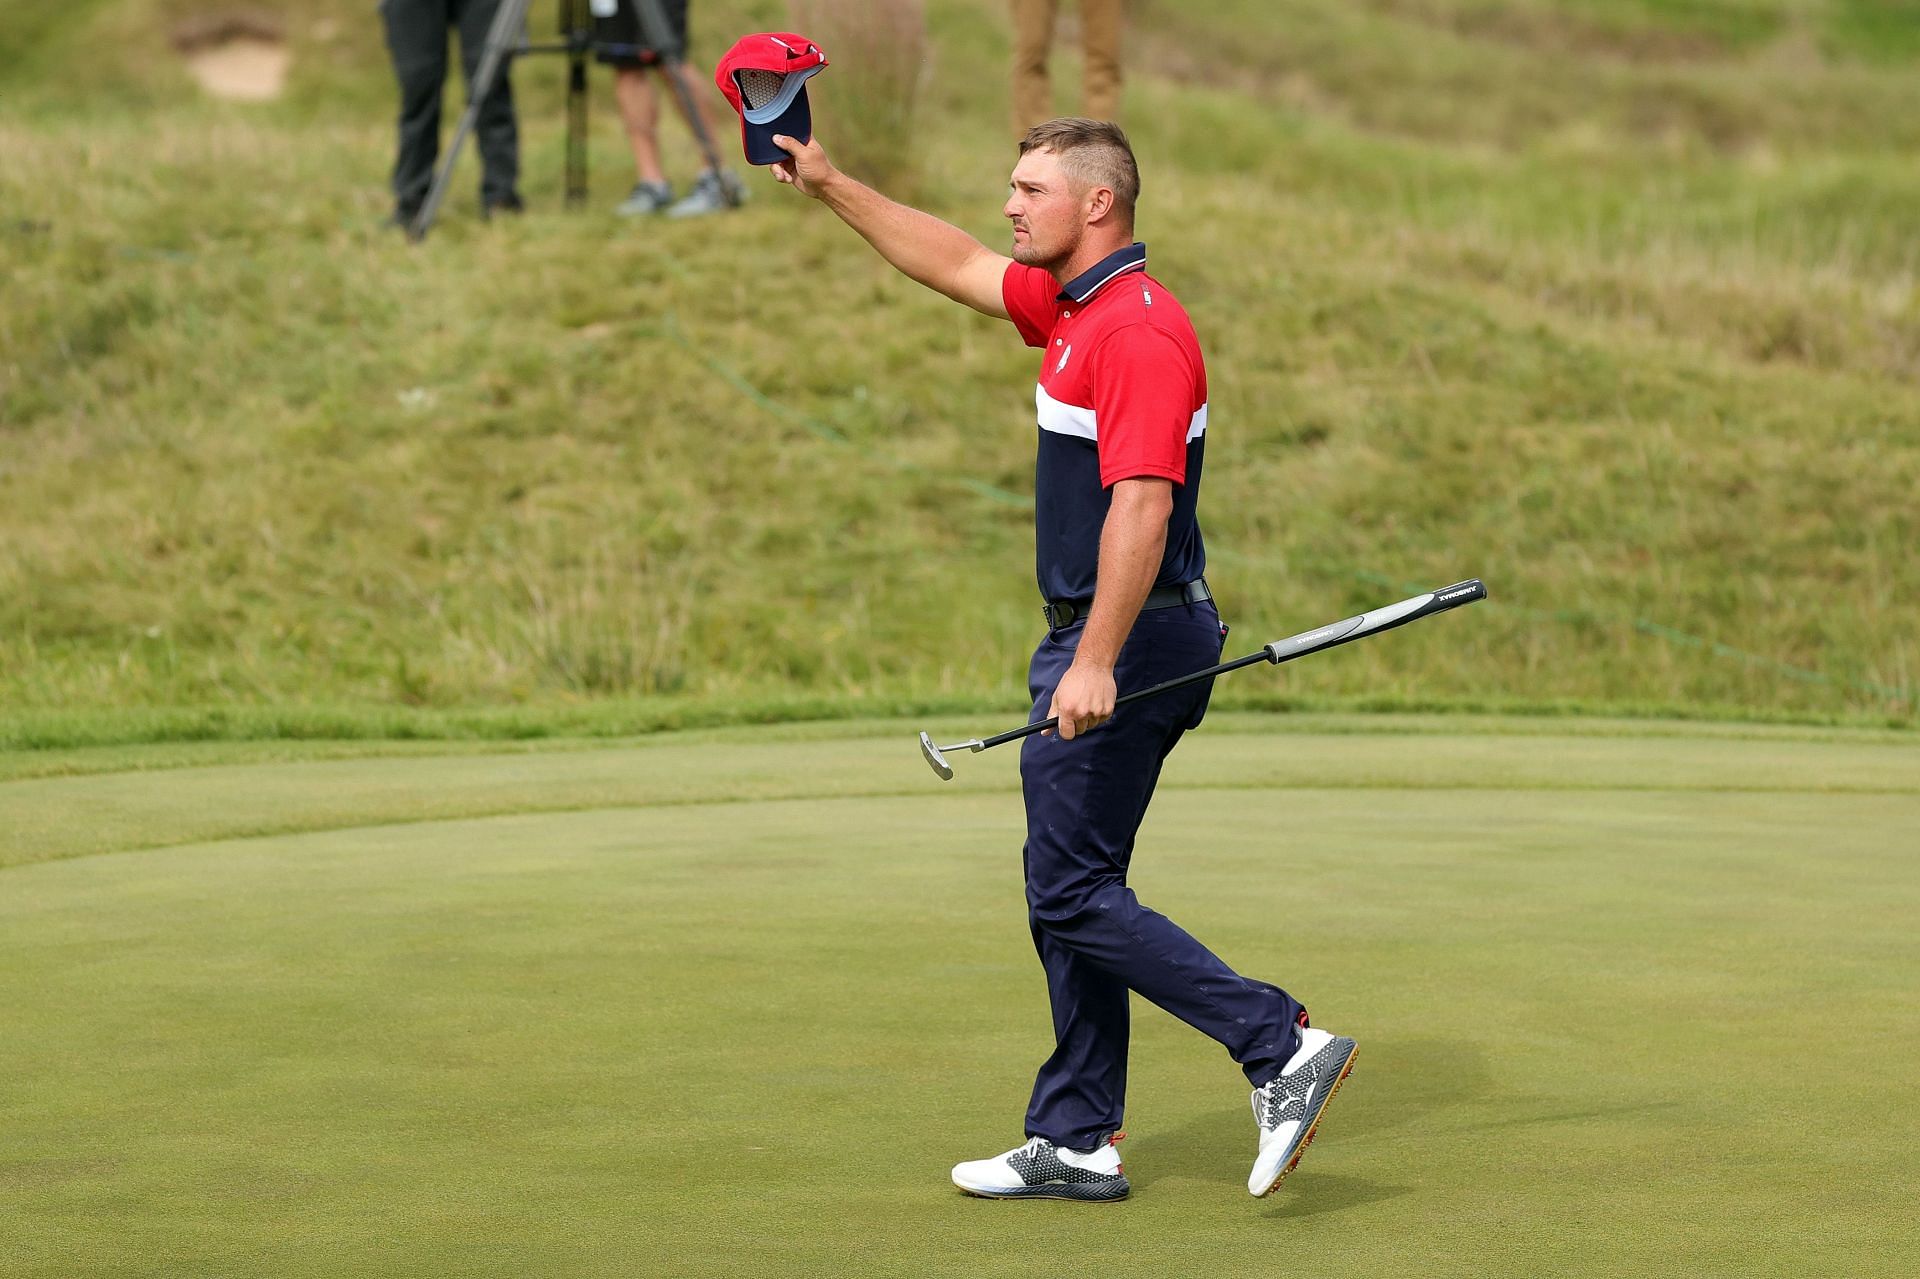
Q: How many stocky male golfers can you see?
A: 1